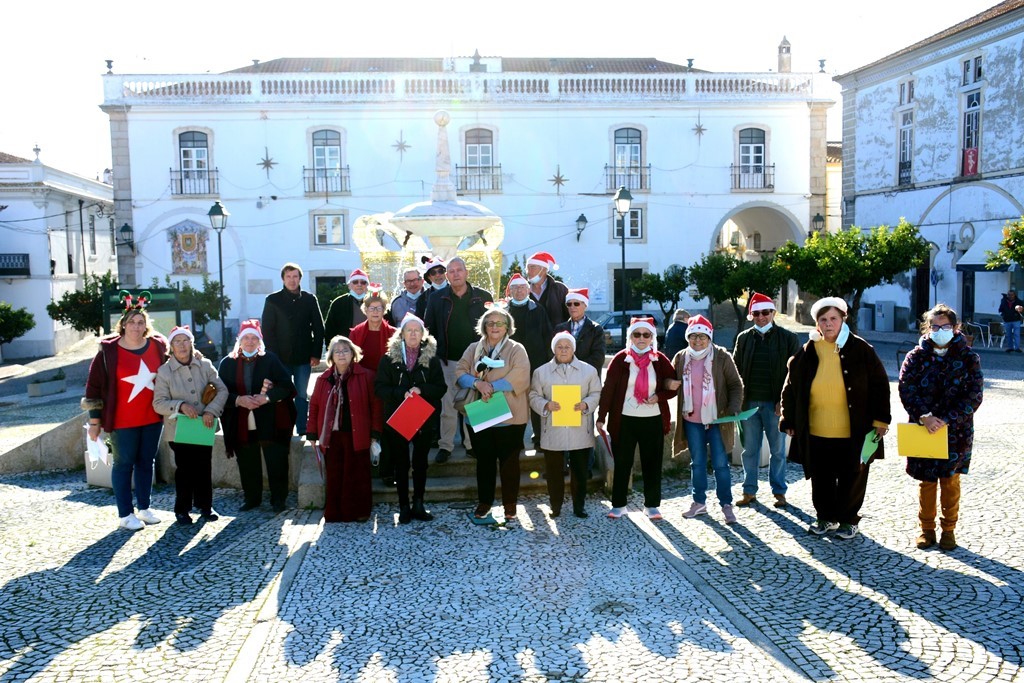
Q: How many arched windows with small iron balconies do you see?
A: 5